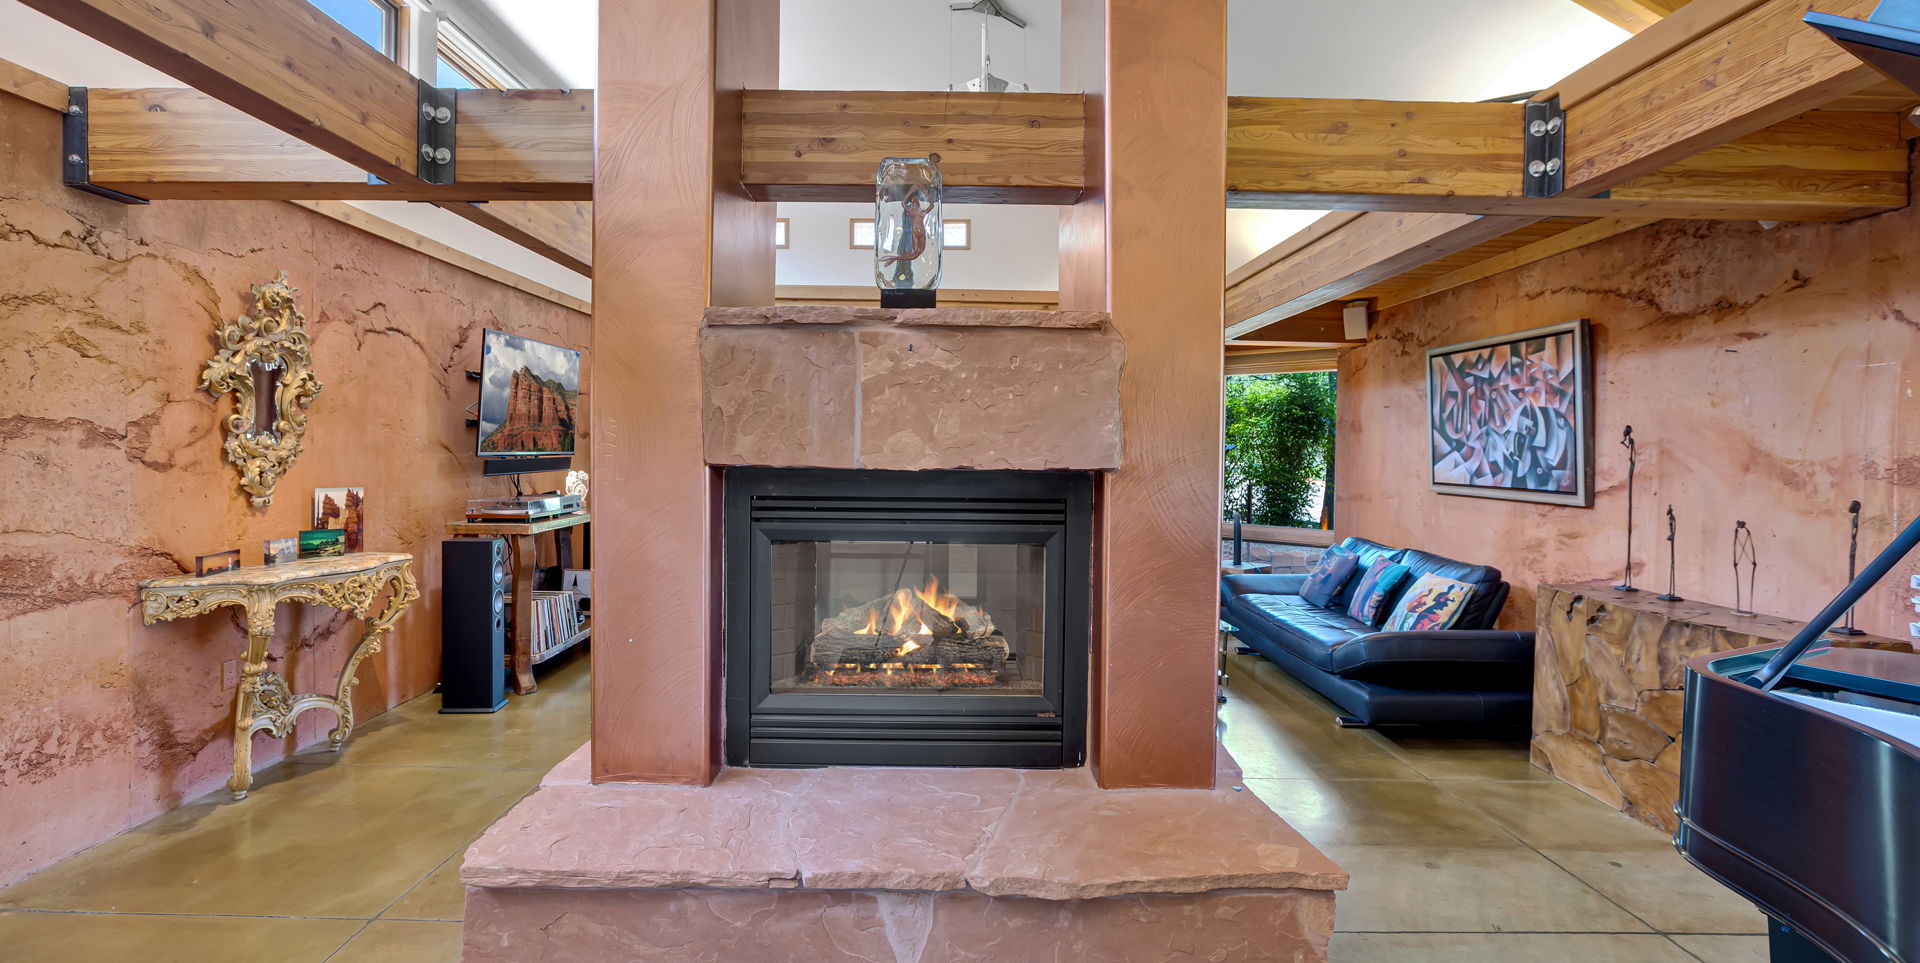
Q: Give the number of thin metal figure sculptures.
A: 4